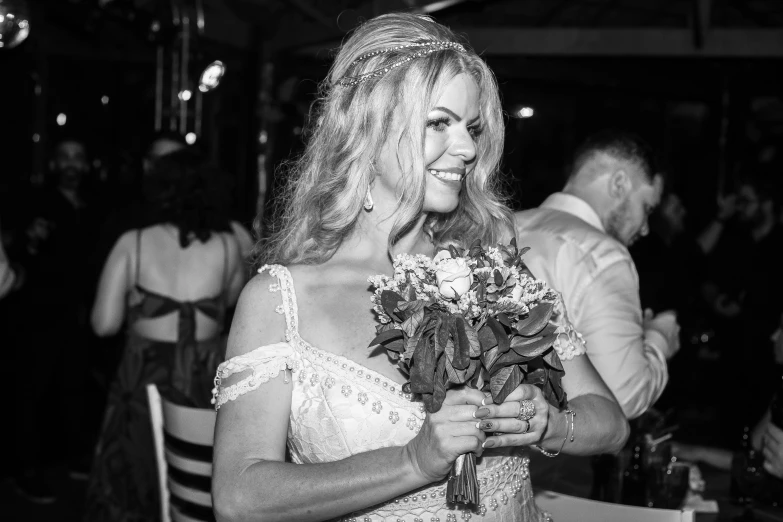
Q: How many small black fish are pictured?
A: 0